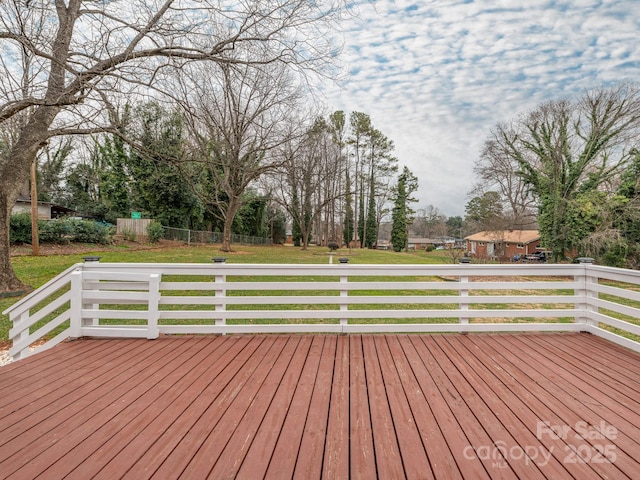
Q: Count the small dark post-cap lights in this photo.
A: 5